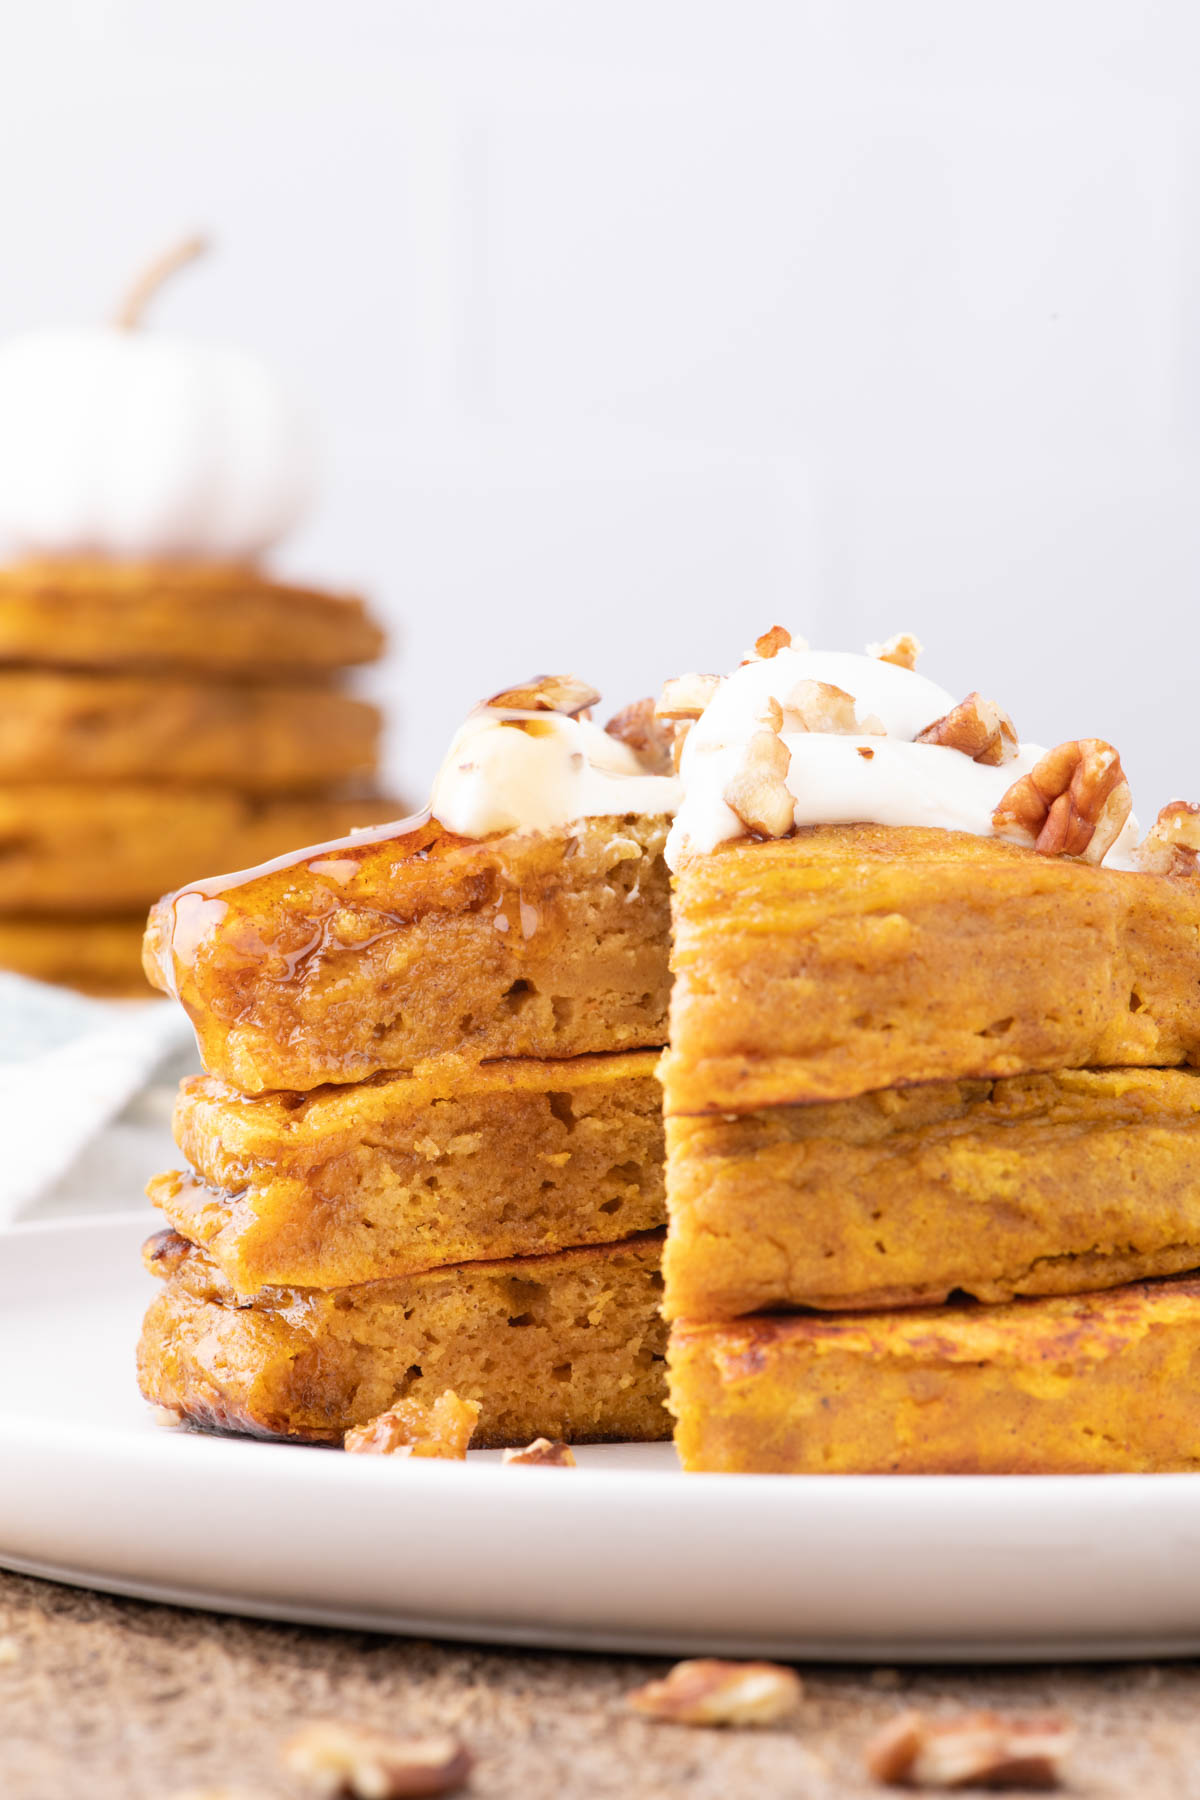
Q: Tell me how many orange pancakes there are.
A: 7